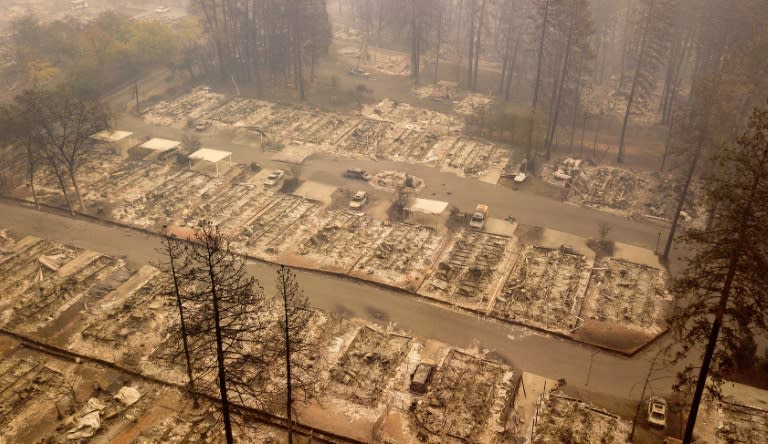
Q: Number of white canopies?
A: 4